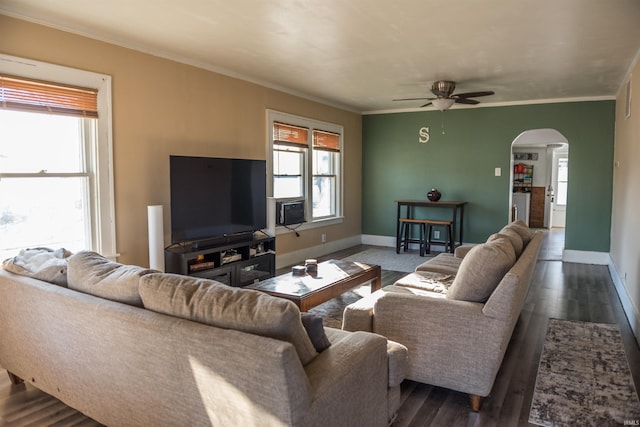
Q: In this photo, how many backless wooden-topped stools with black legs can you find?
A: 2